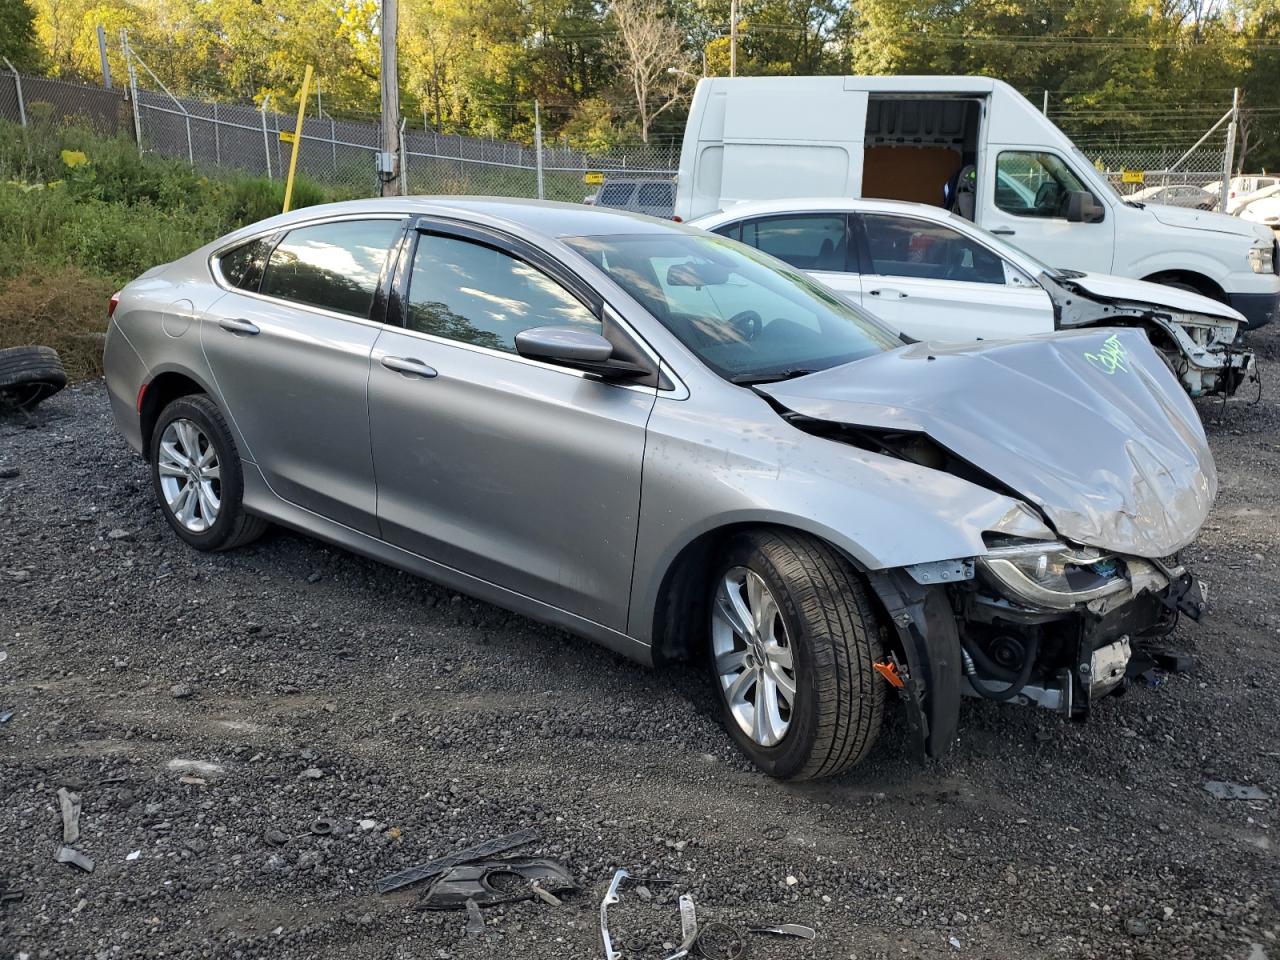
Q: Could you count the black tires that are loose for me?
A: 1